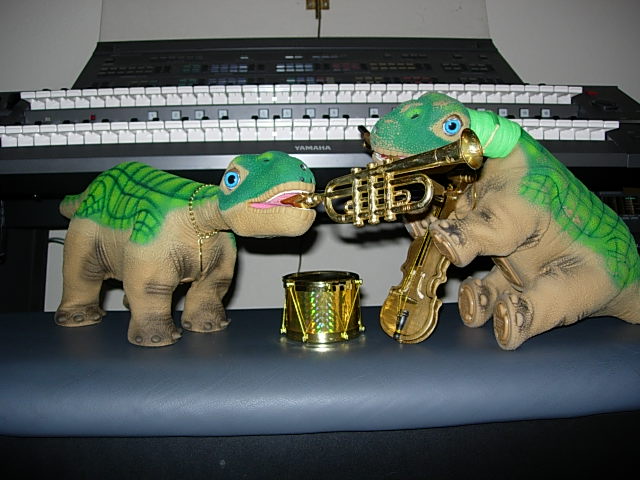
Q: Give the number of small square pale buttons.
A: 13